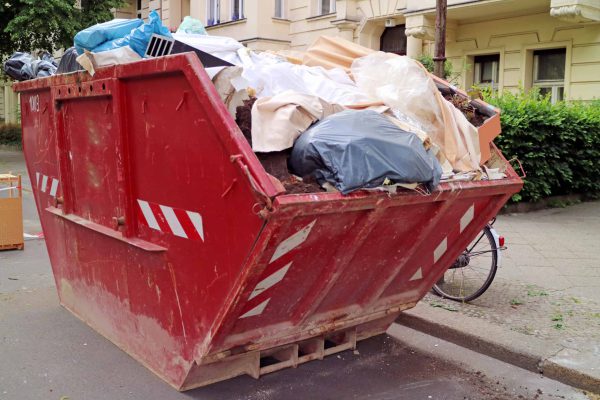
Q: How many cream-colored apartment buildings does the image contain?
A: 1